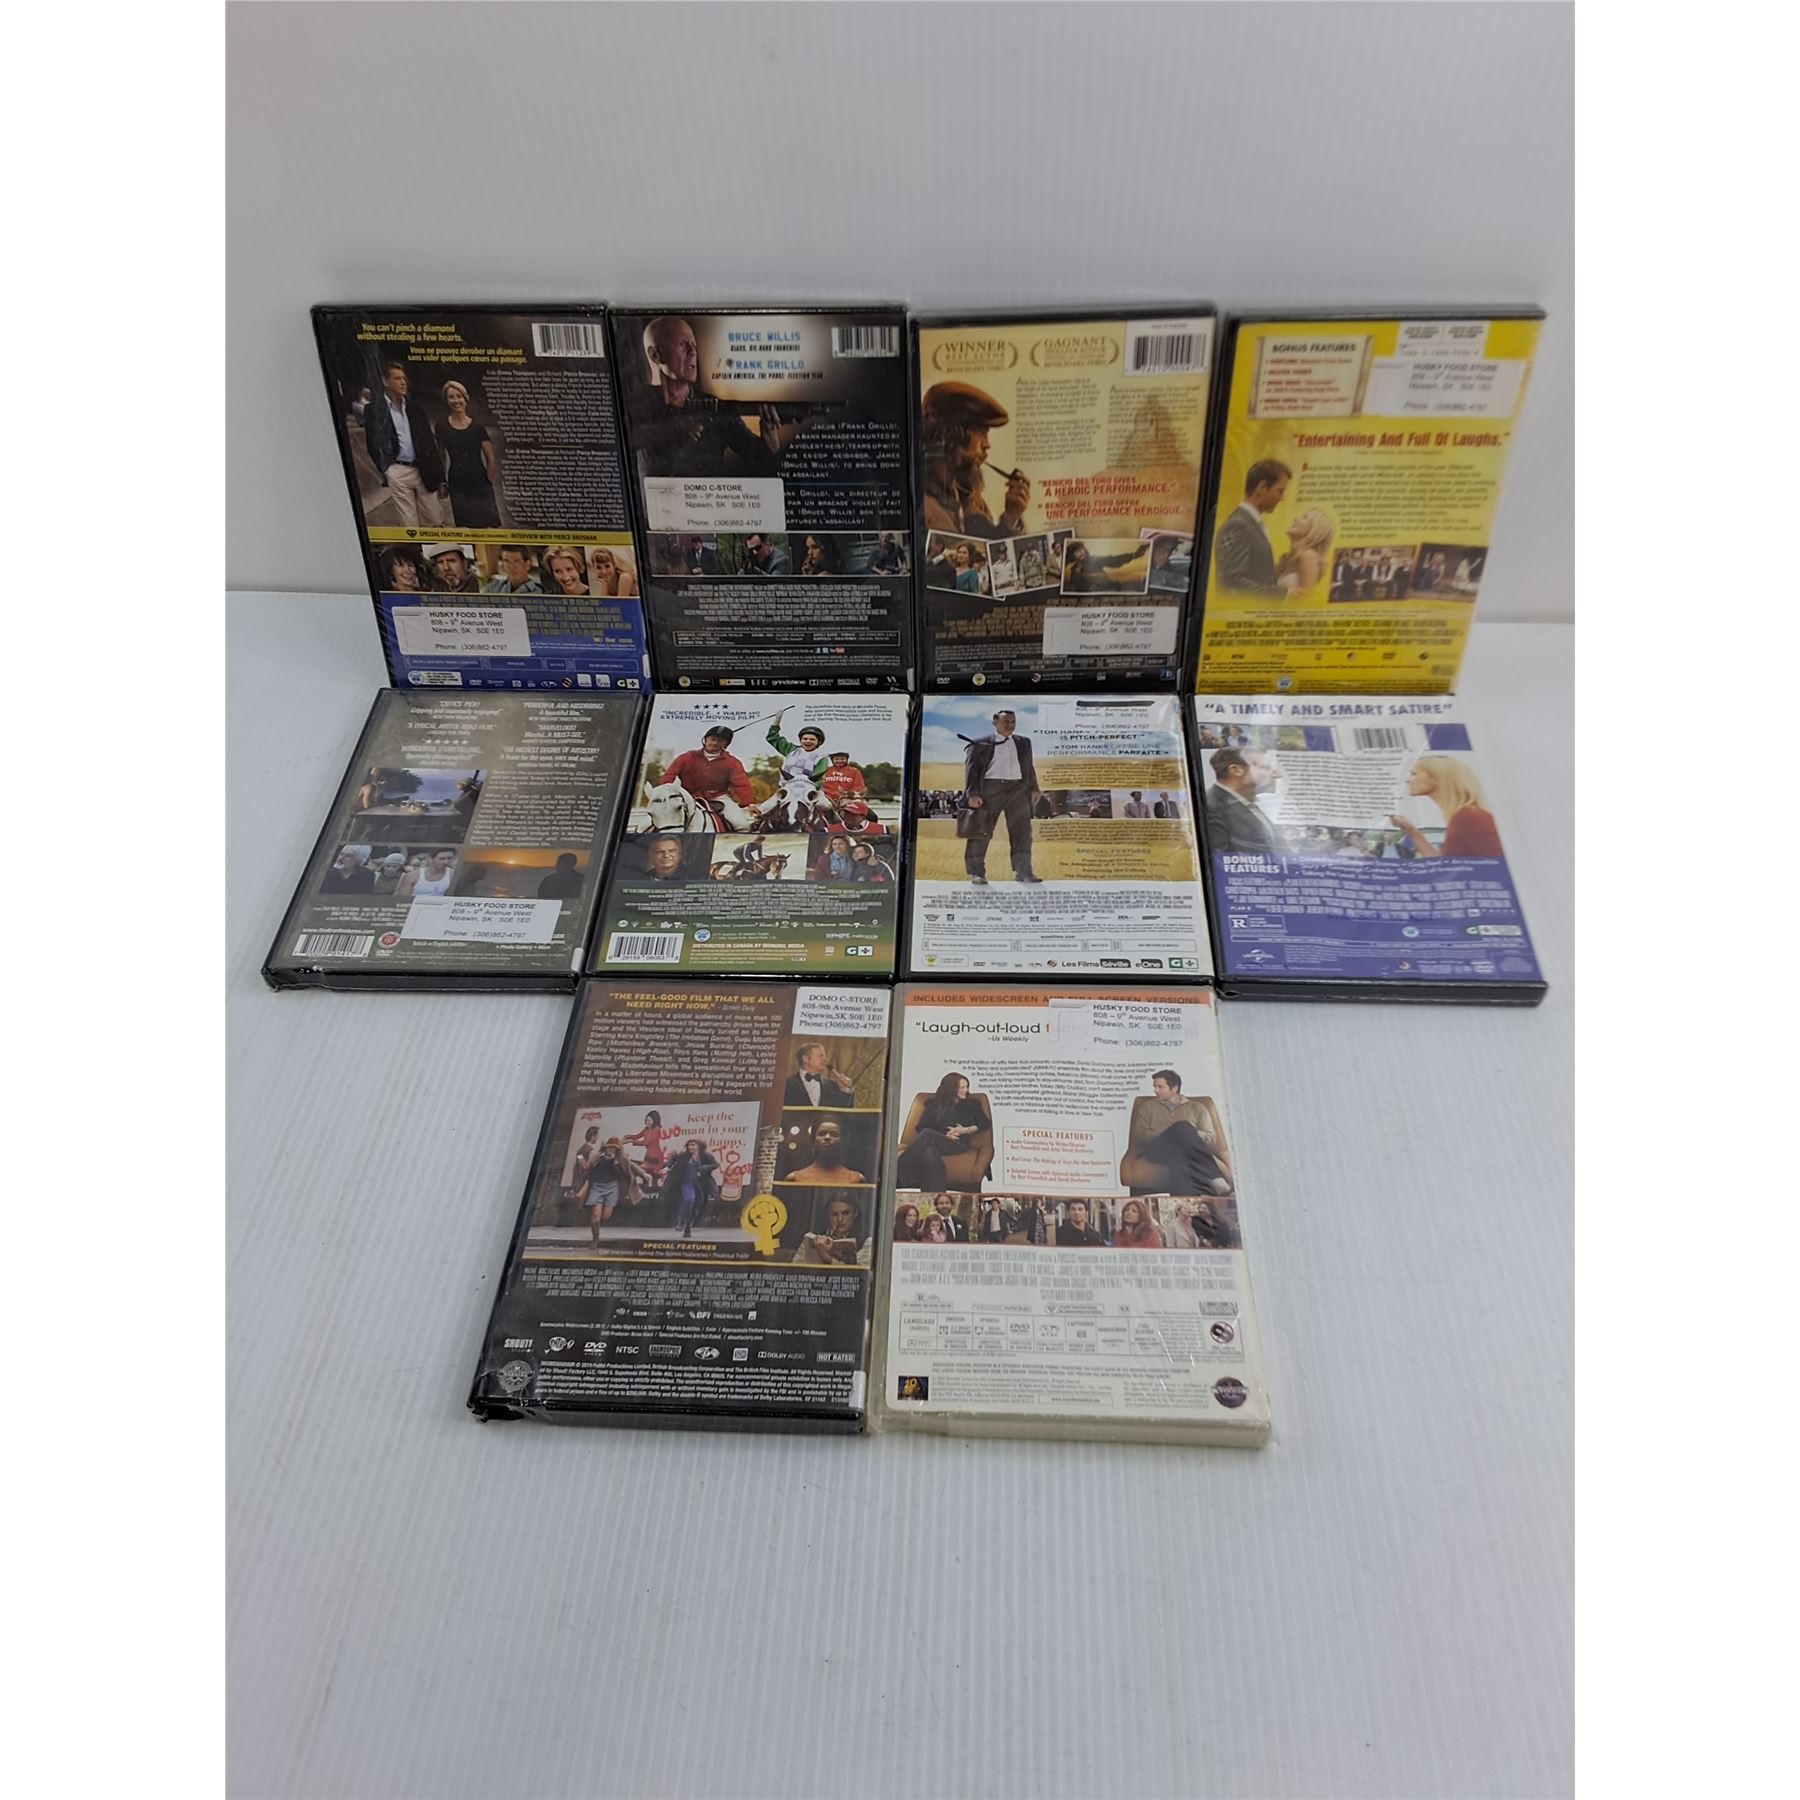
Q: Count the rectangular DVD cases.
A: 10